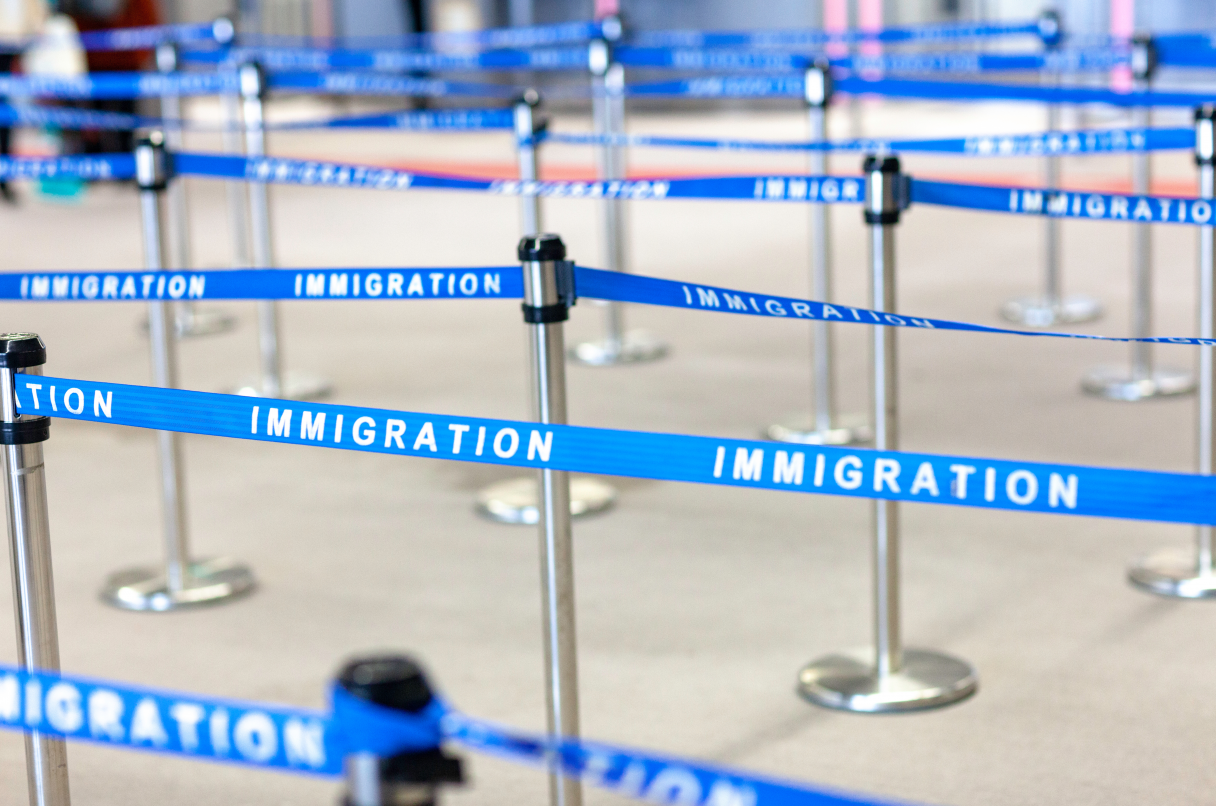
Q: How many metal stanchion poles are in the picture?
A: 15